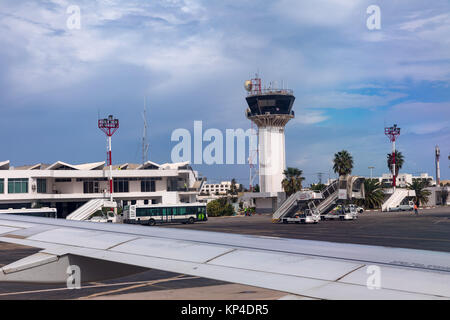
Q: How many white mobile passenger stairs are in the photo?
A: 4